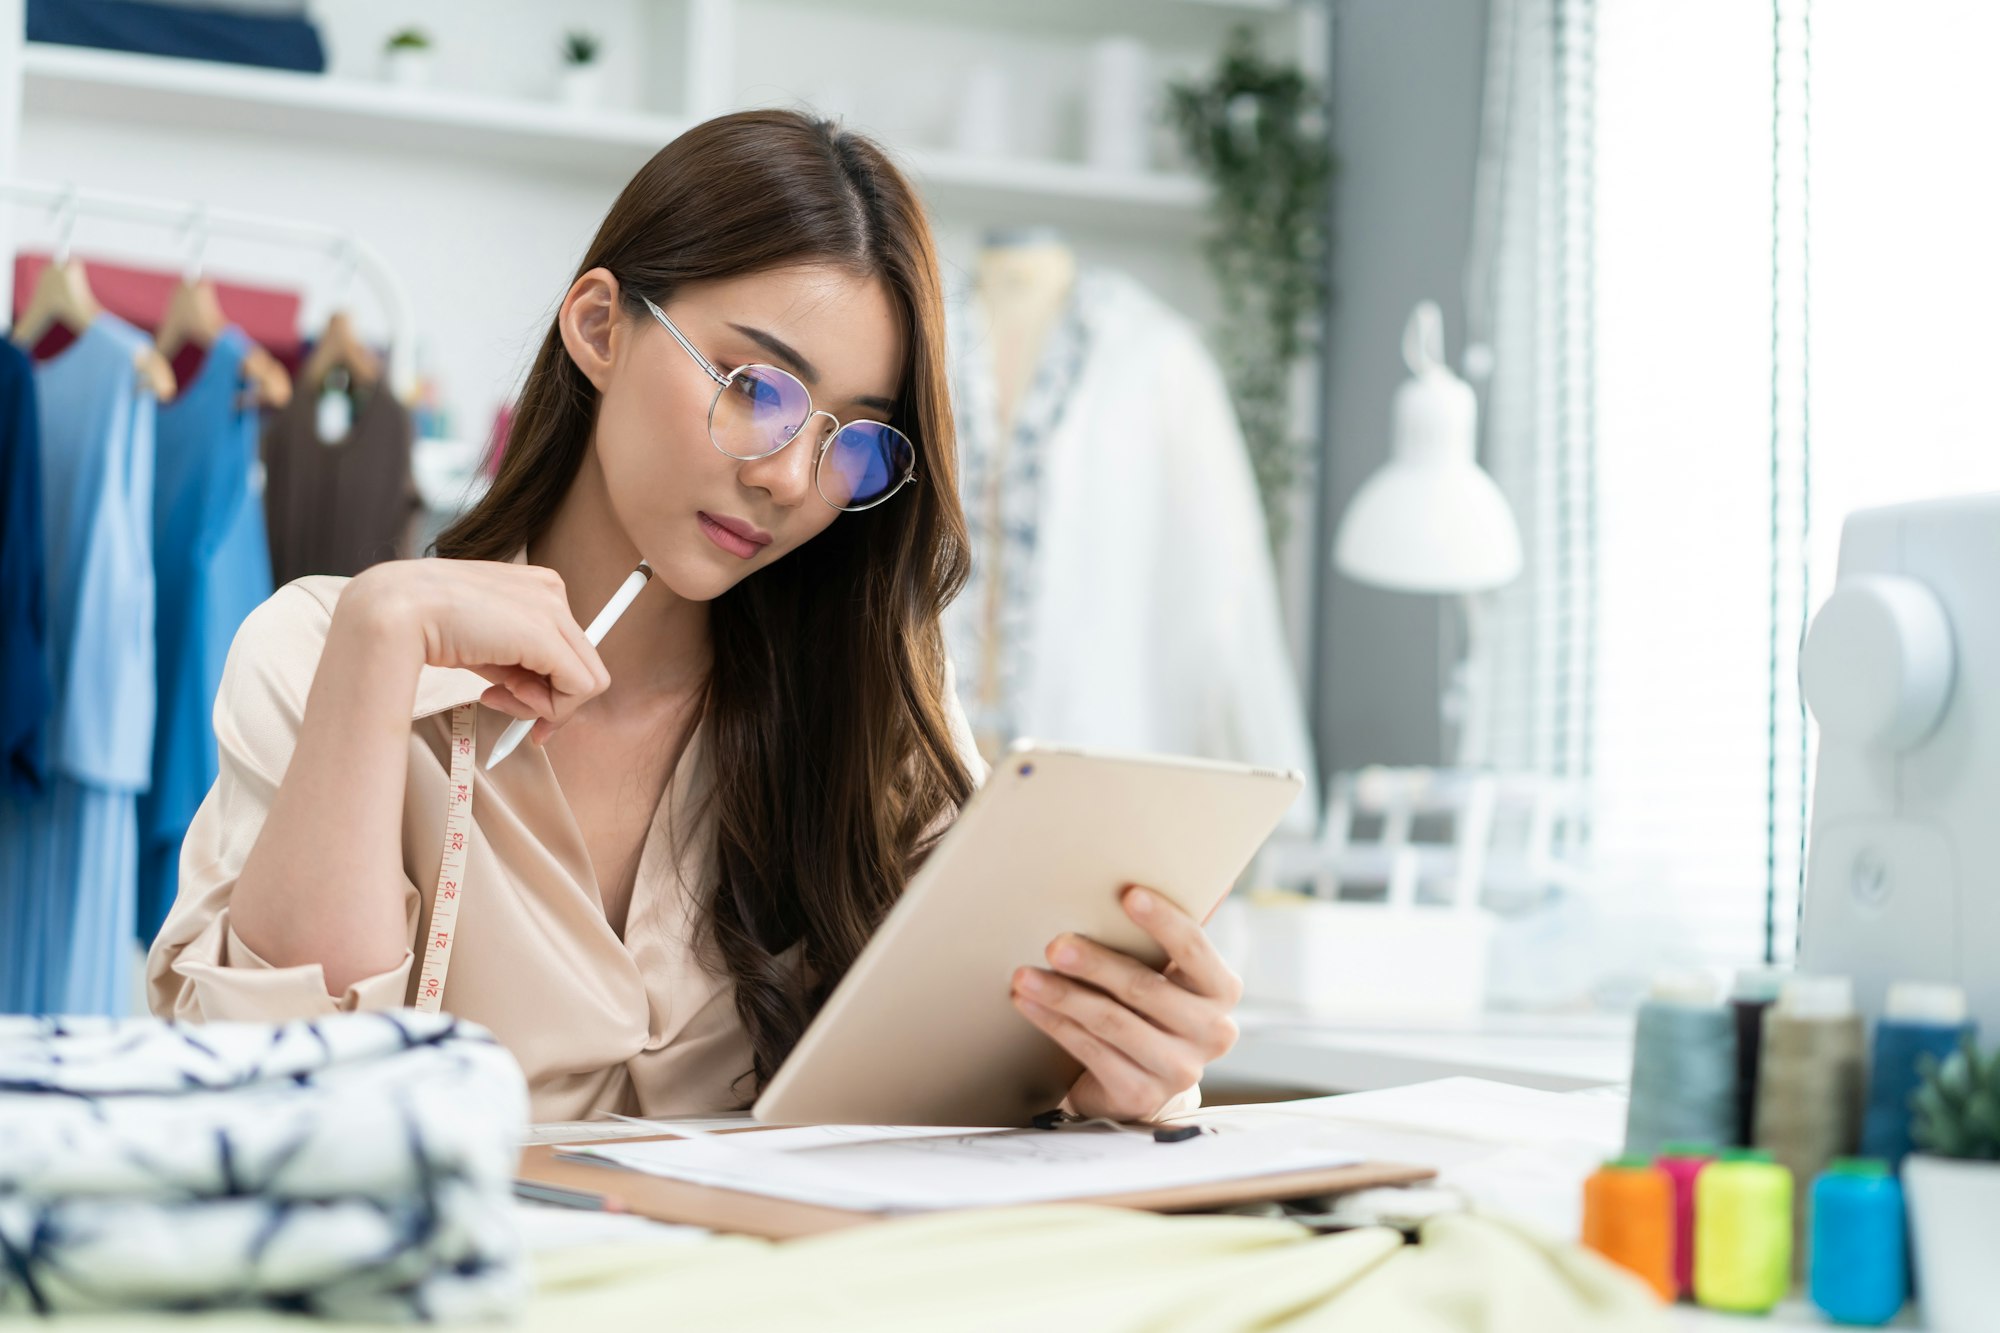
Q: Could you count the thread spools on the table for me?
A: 8